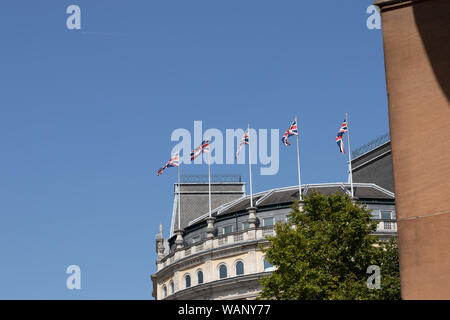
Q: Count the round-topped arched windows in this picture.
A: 7